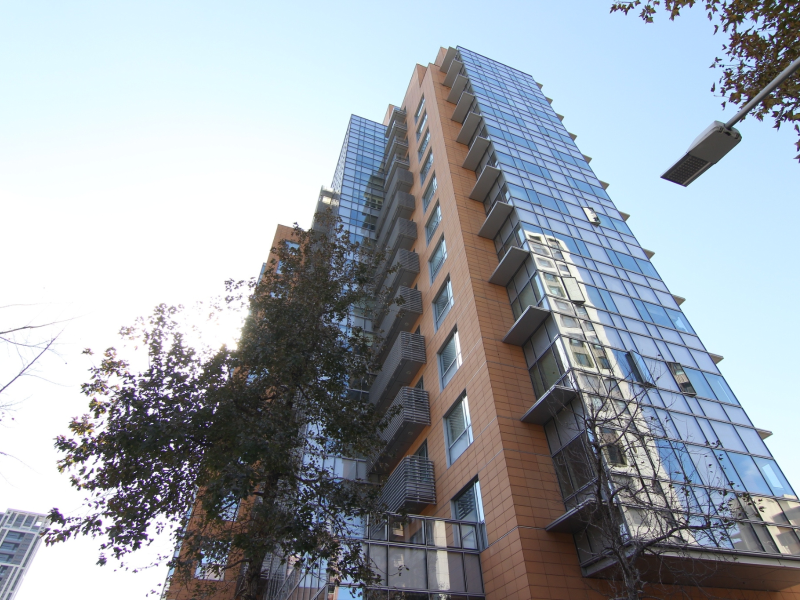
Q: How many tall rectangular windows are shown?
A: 11